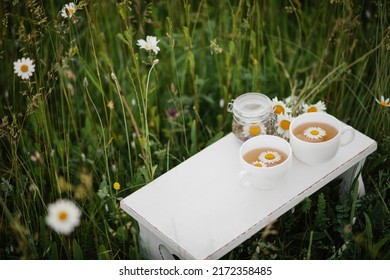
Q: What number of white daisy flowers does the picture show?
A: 12